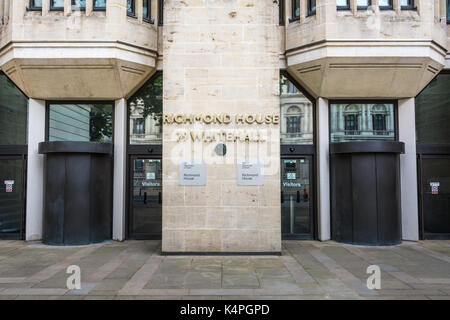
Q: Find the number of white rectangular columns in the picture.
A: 4